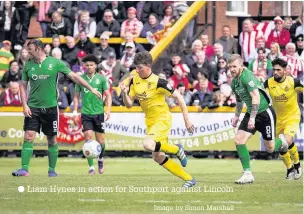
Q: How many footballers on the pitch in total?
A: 5